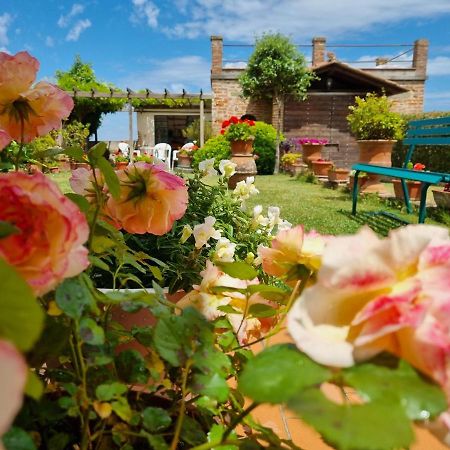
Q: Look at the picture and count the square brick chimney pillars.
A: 3